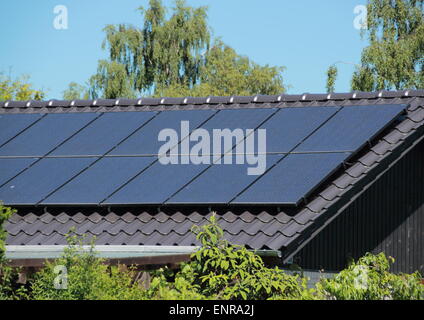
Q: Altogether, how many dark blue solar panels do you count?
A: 13